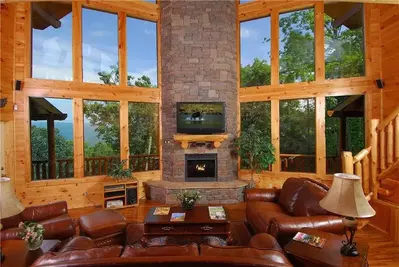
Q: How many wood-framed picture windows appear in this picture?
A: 12